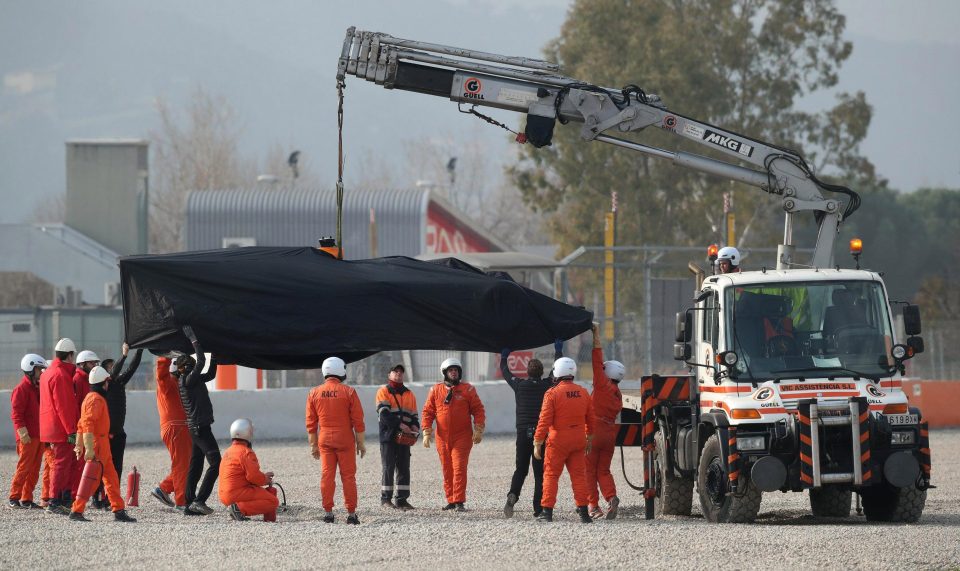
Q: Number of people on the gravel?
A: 15